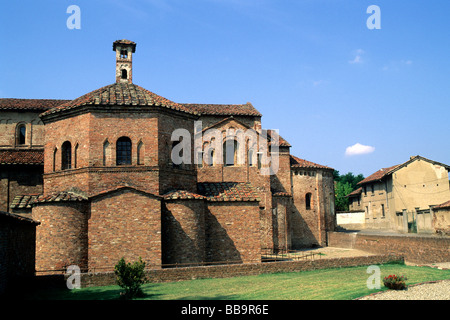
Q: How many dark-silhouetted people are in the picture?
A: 0